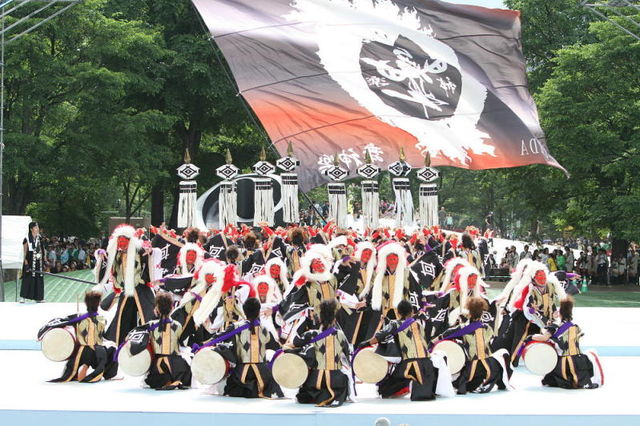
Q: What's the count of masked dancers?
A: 11